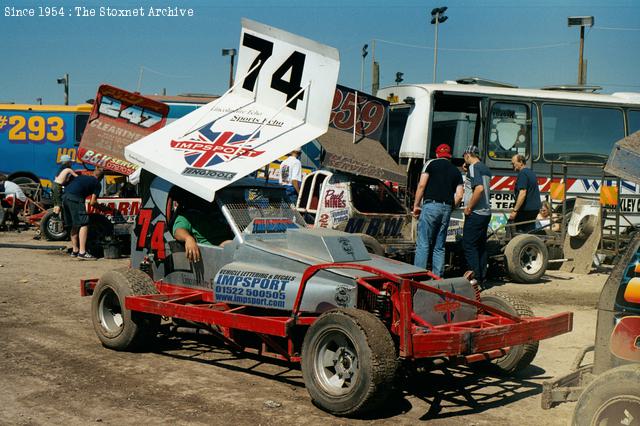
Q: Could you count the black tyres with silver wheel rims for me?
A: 4